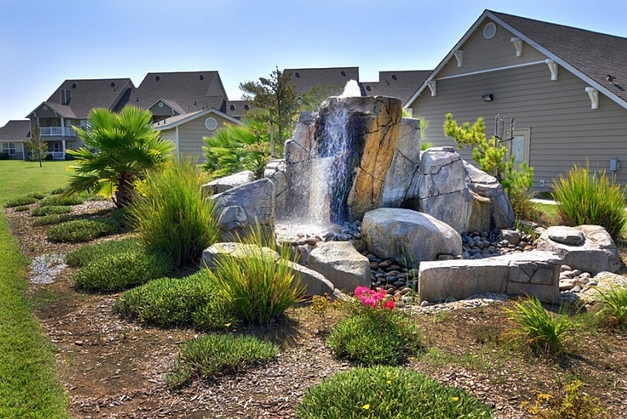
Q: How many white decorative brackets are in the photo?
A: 5